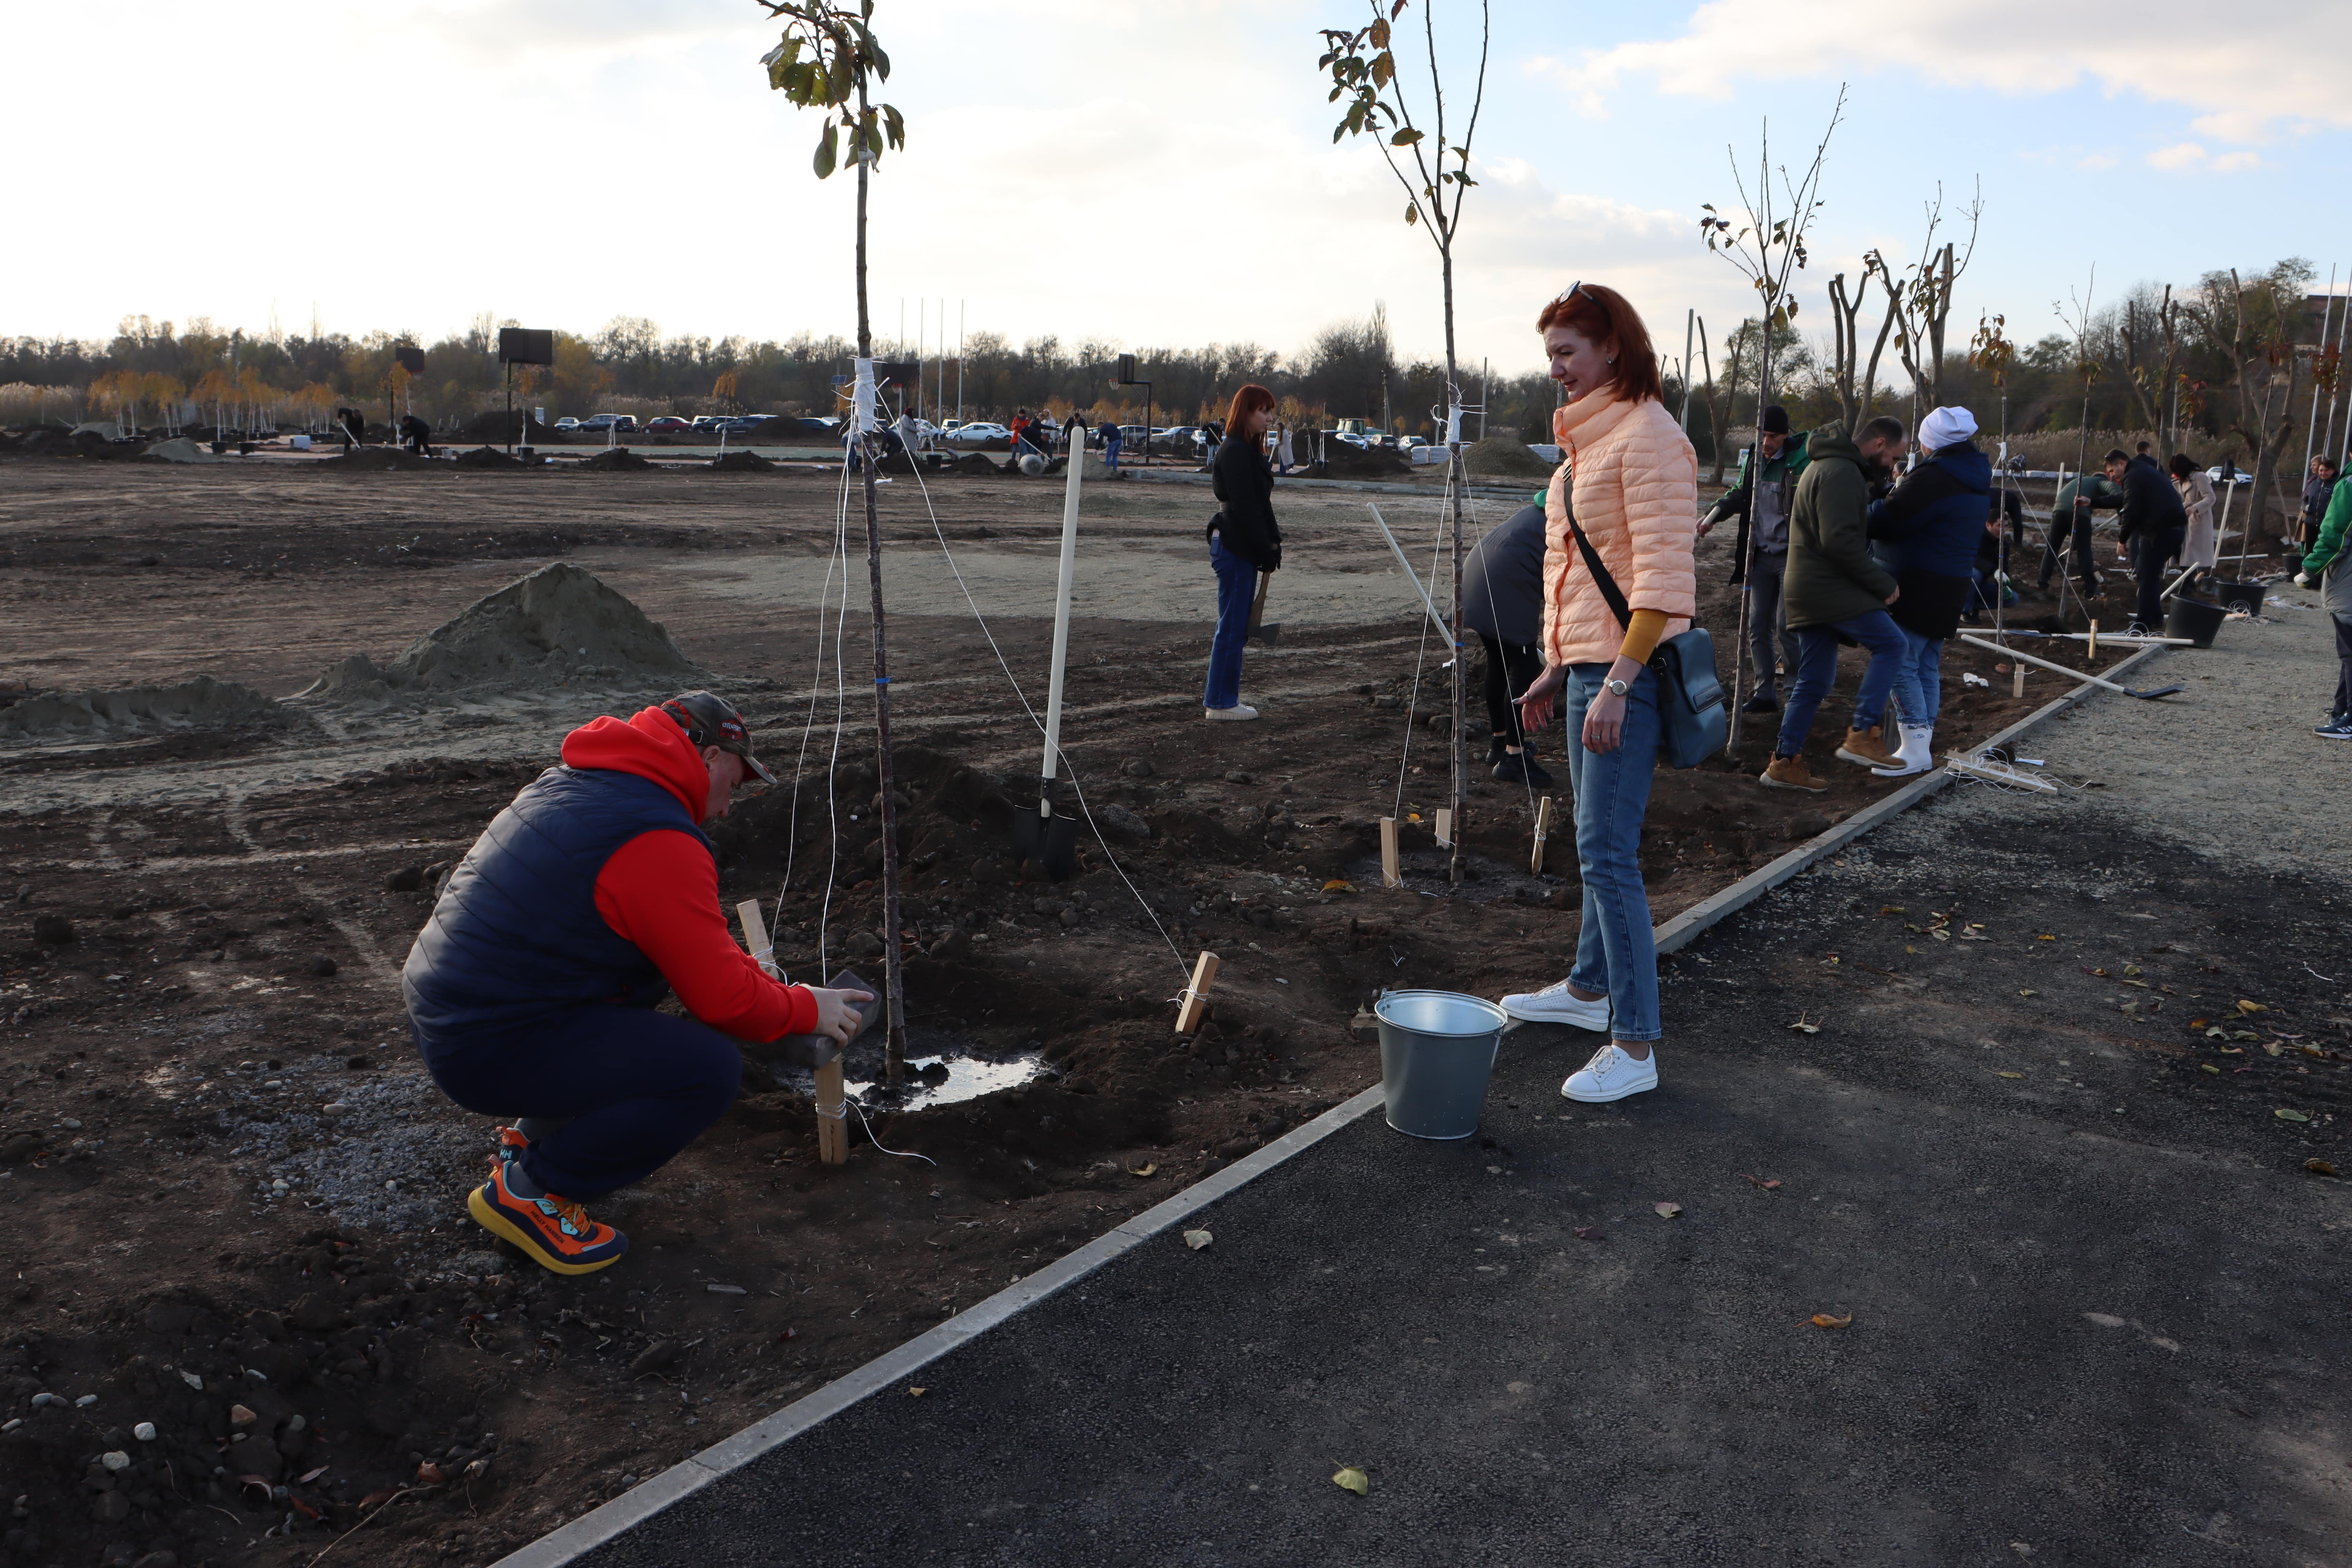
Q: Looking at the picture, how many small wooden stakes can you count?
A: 8